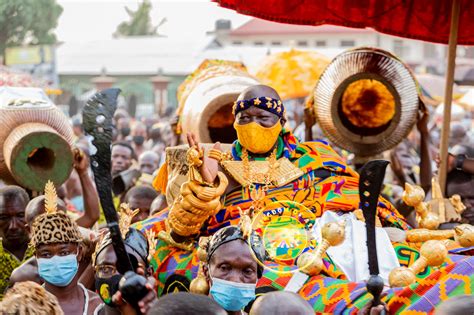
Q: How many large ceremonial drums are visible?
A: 3